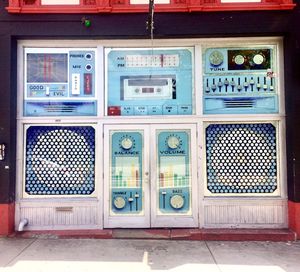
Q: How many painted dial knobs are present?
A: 7